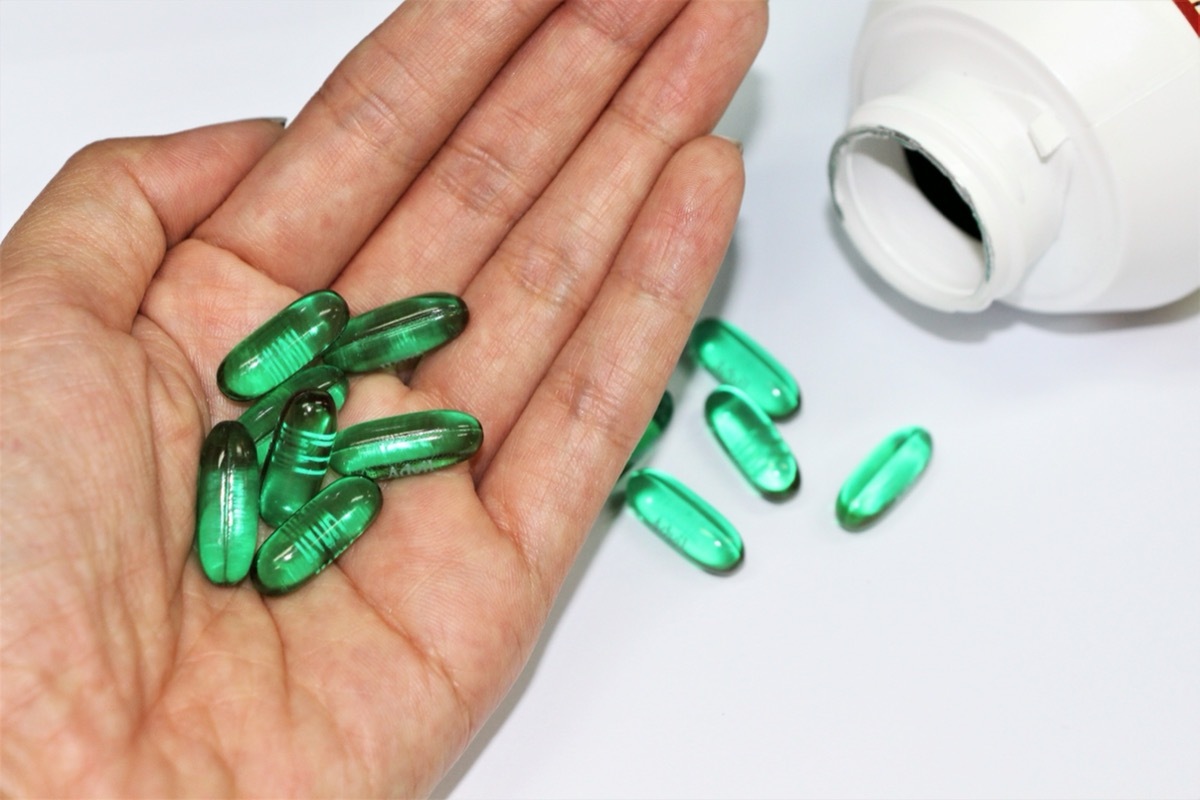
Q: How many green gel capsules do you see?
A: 12